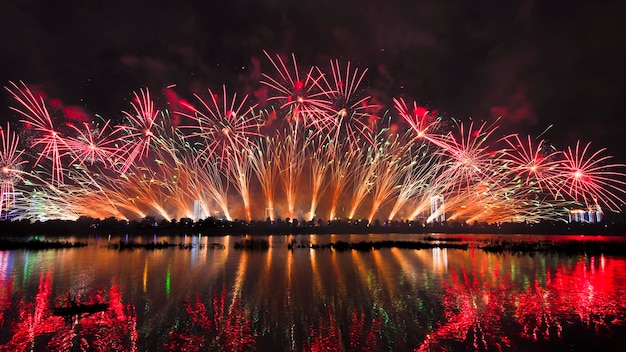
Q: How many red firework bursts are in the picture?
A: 11